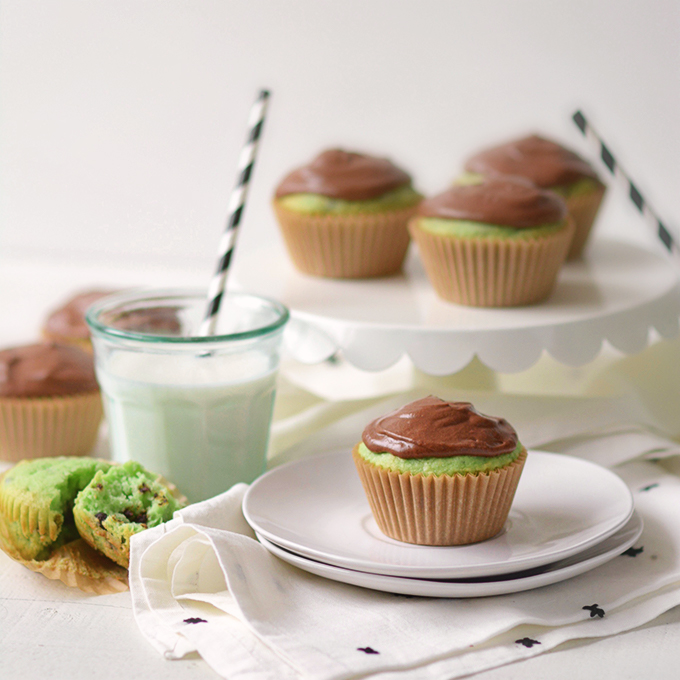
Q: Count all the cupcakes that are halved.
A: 1